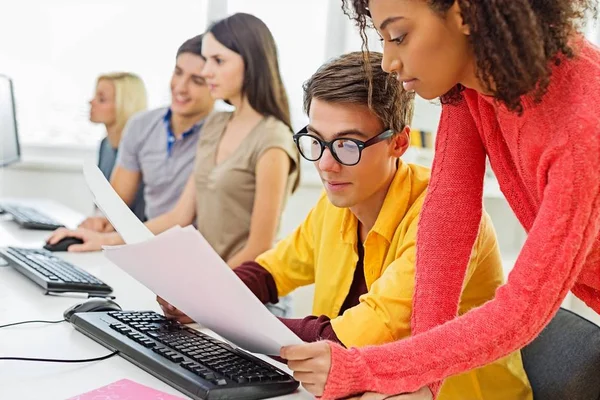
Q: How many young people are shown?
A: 5